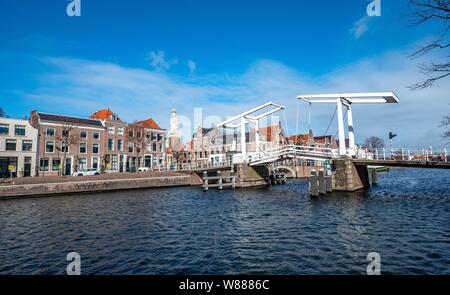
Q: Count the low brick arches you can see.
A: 1